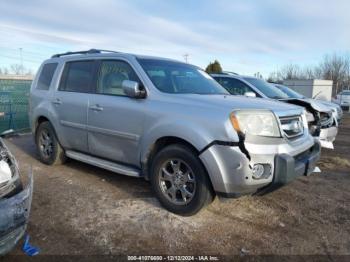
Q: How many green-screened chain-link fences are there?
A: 1